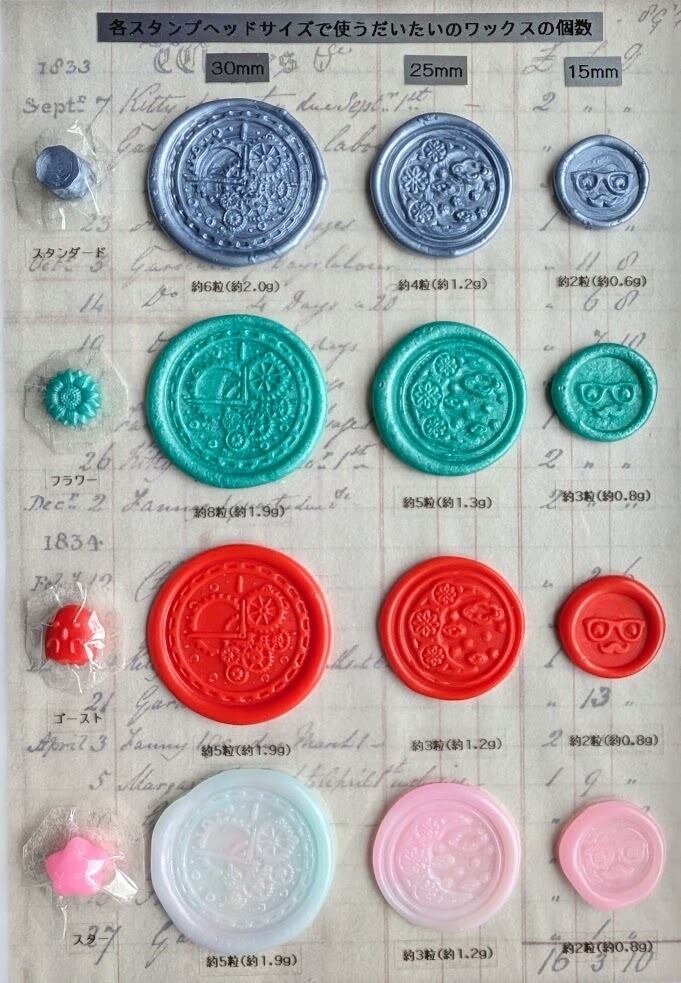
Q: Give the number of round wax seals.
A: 12